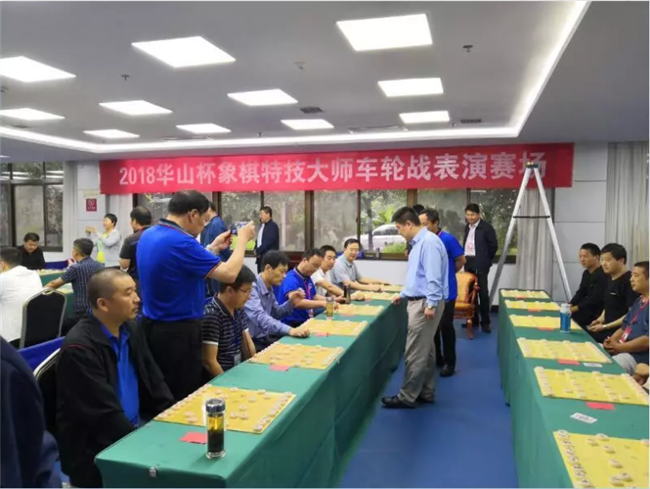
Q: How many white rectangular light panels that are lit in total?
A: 11